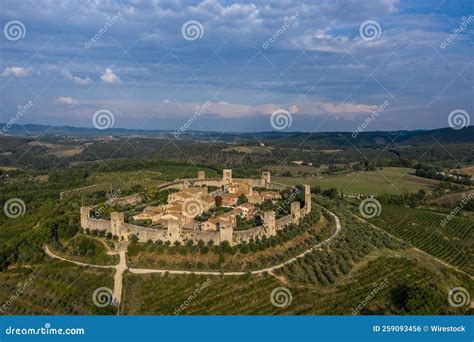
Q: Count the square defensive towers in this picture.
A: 10